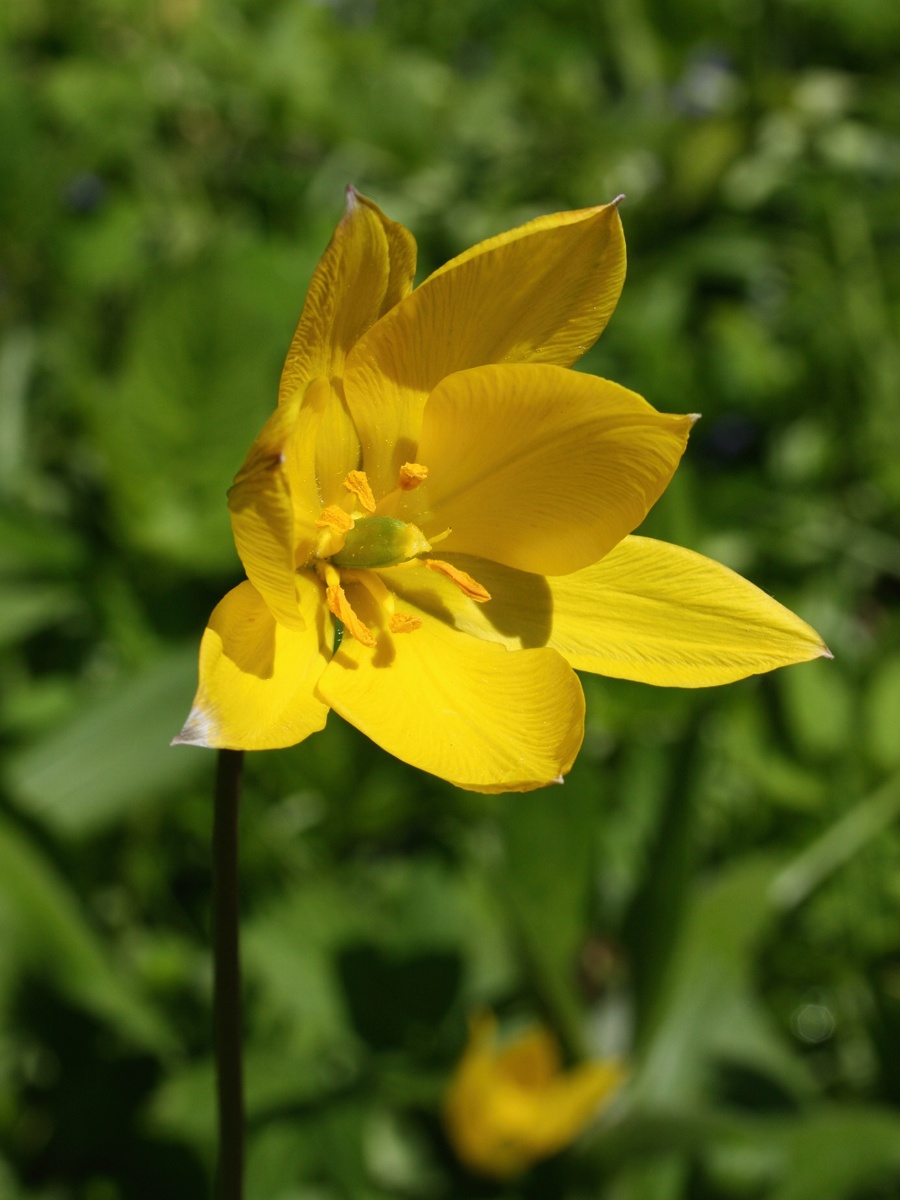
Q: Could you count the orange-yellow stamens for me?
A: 6